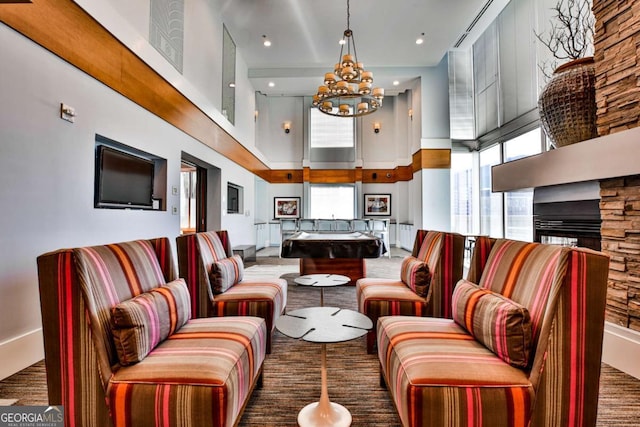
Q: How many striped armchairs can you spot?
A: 4